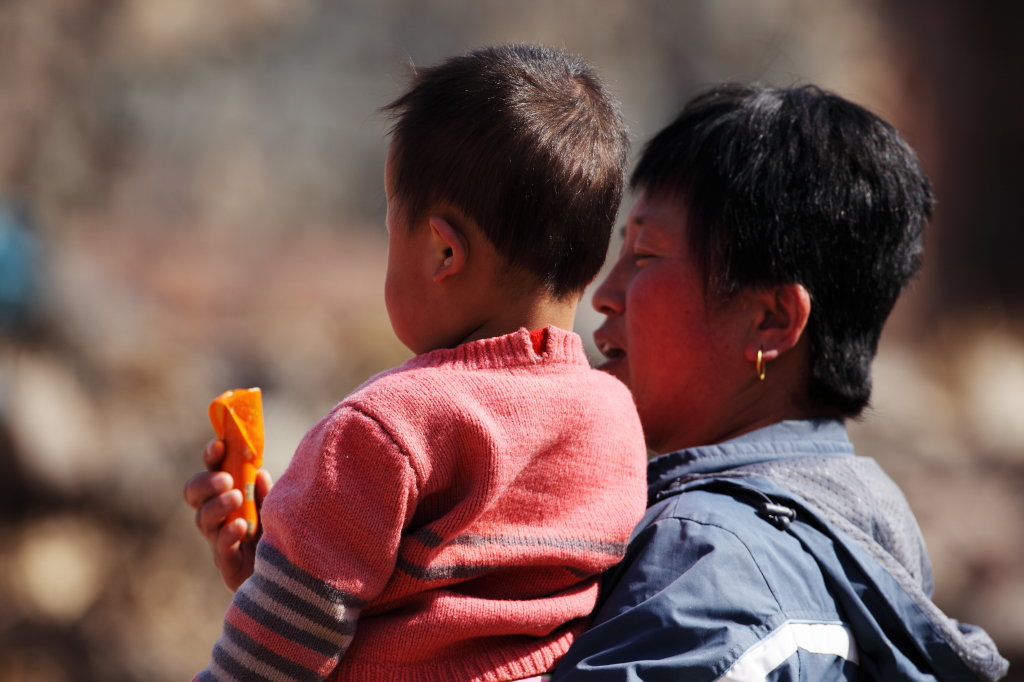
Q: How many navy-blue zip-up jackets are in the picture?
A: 1